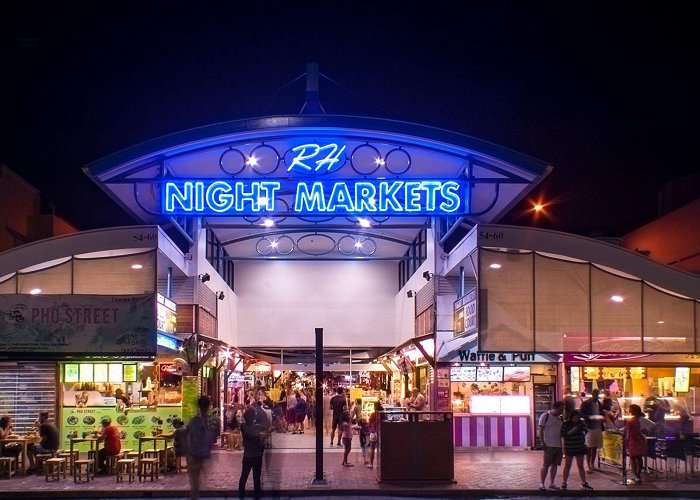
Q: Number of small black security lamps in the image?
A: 4